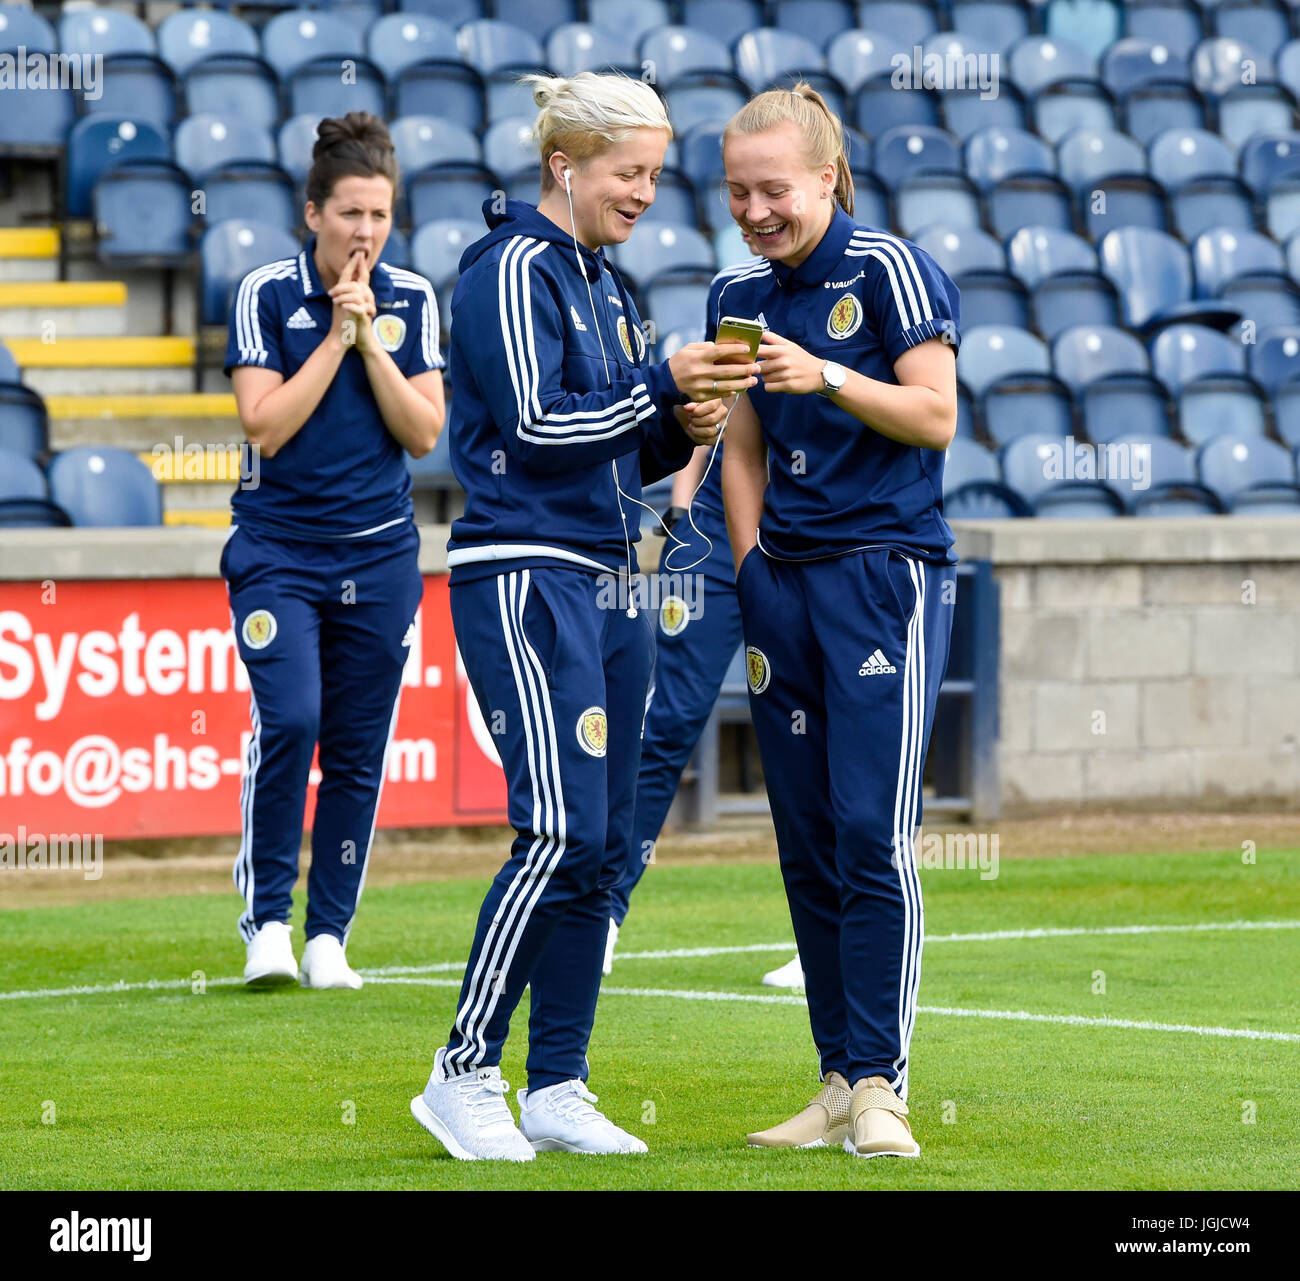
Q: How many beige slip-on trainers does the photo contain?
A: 2